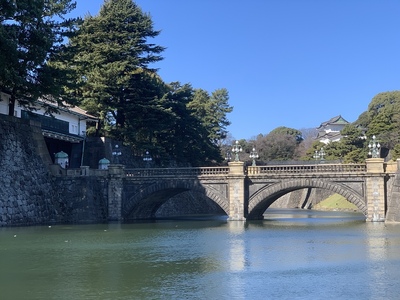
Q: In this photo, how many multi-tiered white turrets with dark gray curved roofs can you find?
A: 1